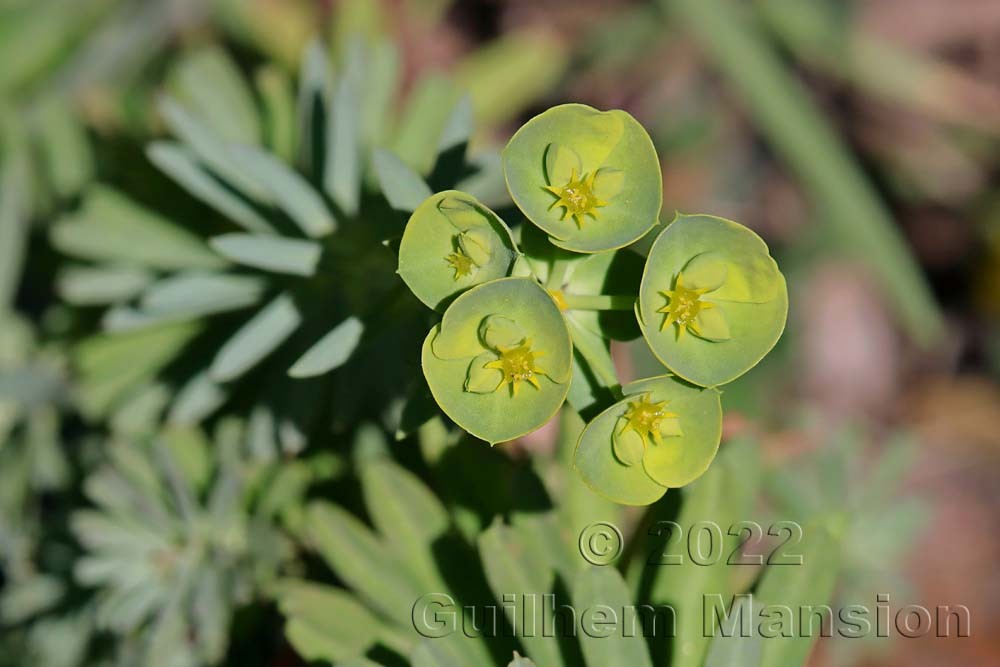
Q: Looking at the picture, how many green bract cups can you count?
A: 5